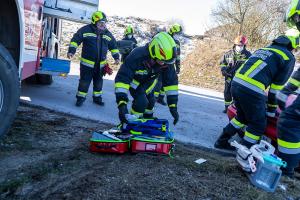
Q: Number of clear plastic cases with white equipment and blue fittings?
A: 1